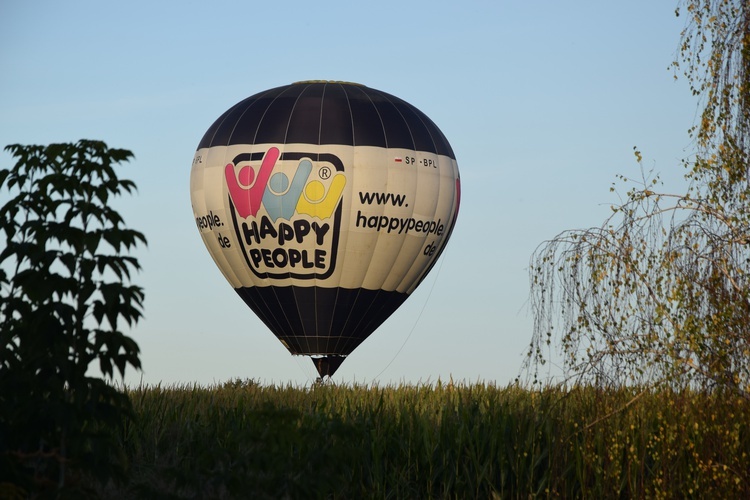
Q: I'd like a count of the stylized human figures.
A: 3